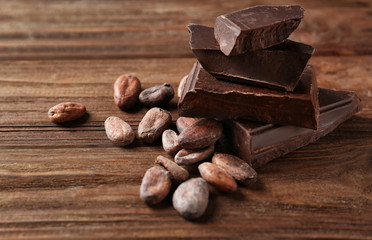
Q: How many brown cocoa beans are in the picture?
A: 15